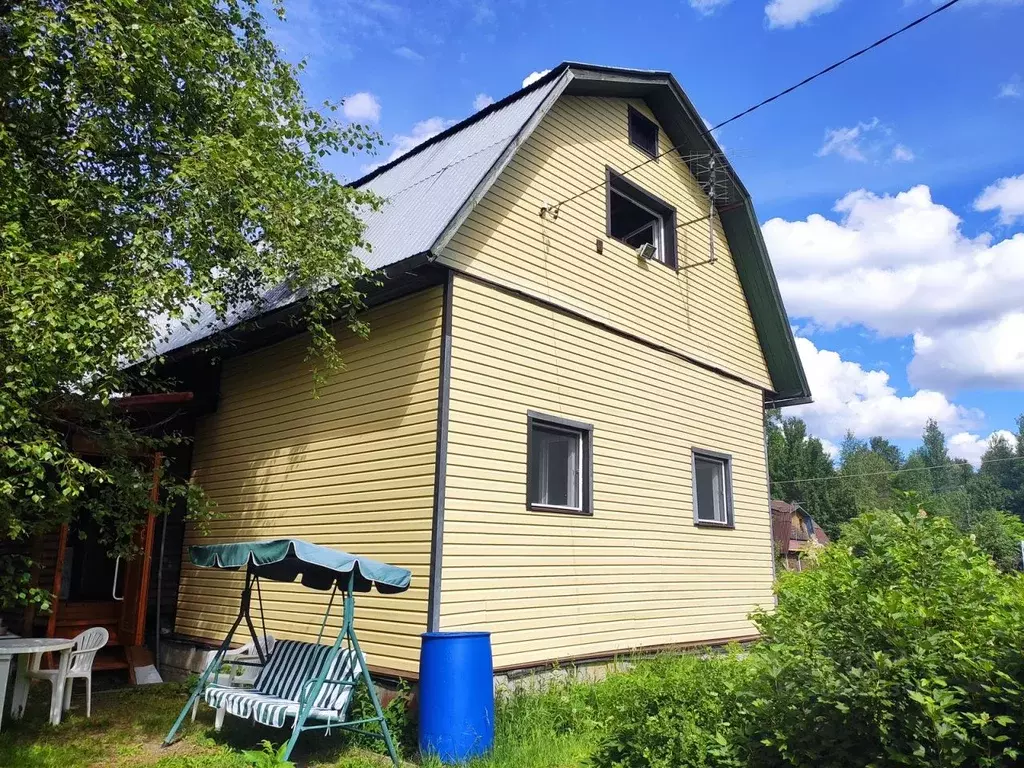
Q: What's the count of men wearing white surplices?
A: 0